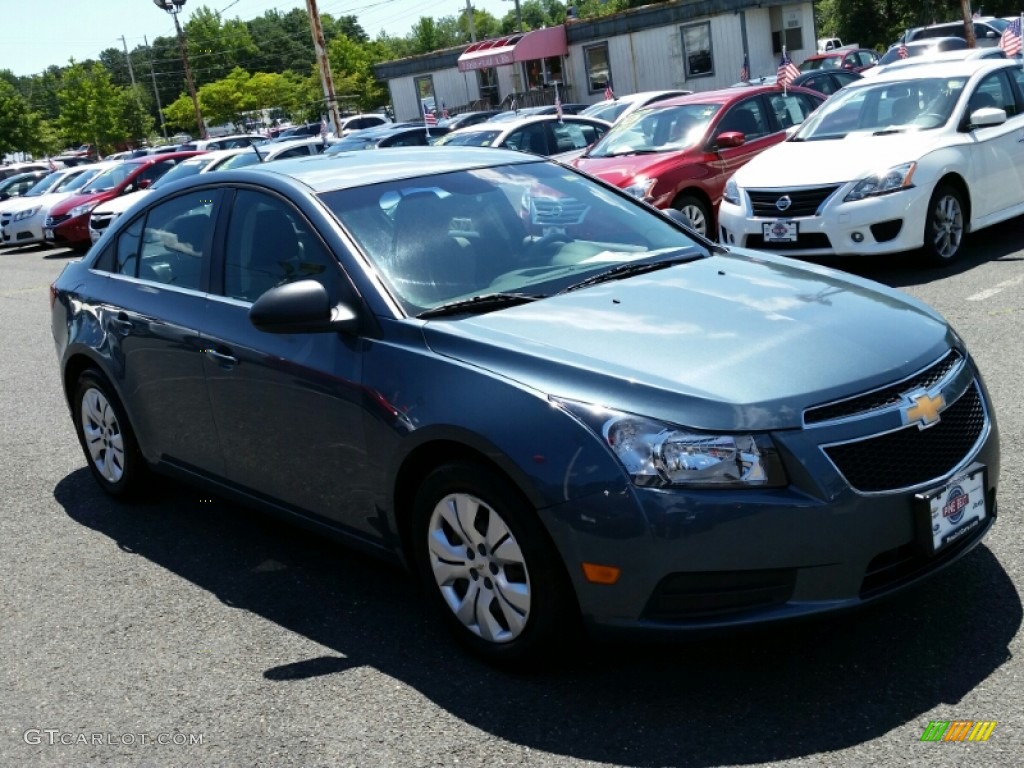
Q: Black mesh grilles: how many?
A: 2